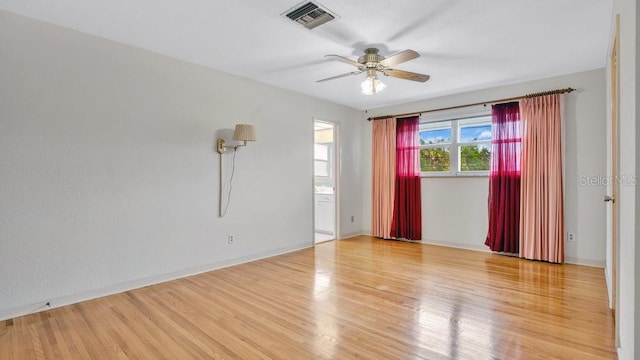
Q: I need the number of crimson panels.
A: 2